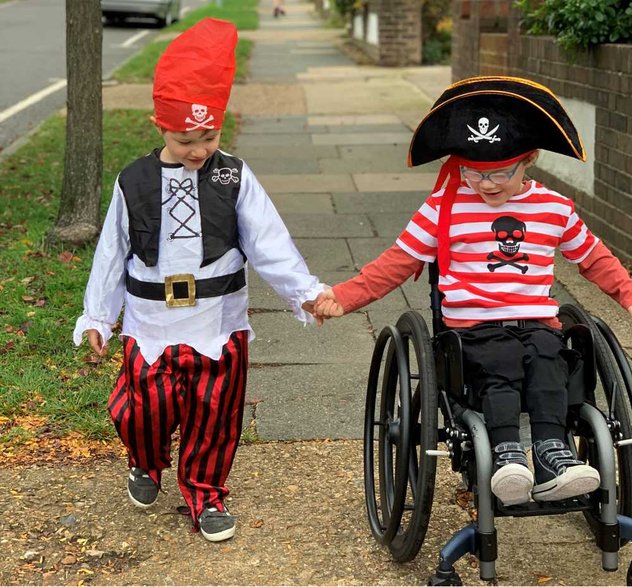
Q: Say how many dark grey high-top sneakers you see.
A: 2